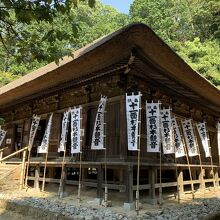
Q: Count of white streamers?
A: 13